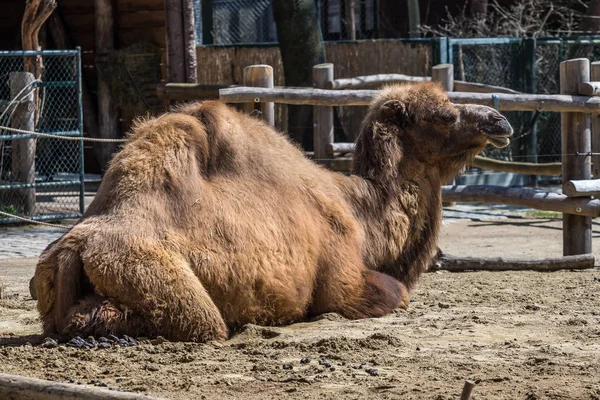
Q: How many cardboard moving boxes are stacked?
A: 0